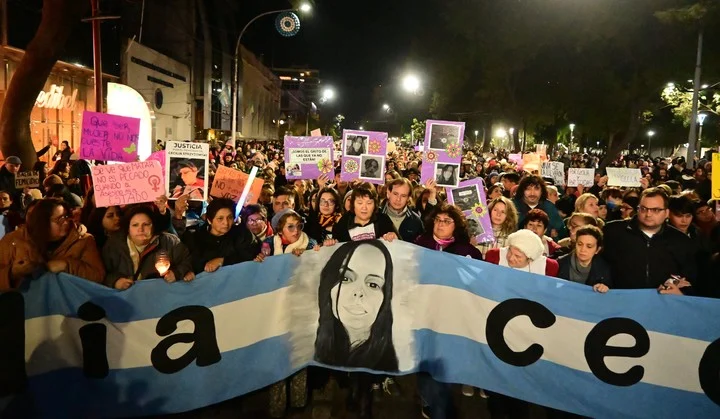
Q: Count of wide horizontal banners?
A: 1